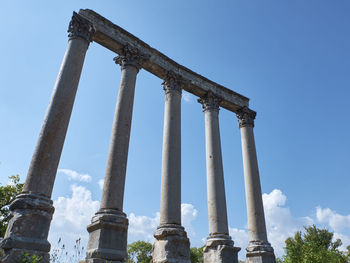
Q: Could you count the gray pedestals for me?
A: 5